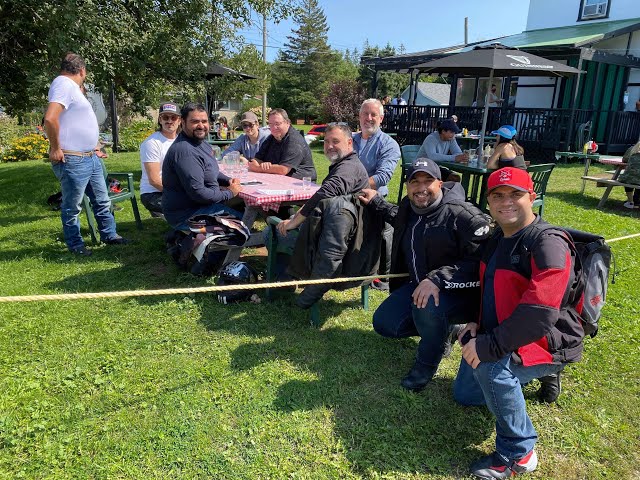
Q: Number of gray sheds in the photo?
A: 1